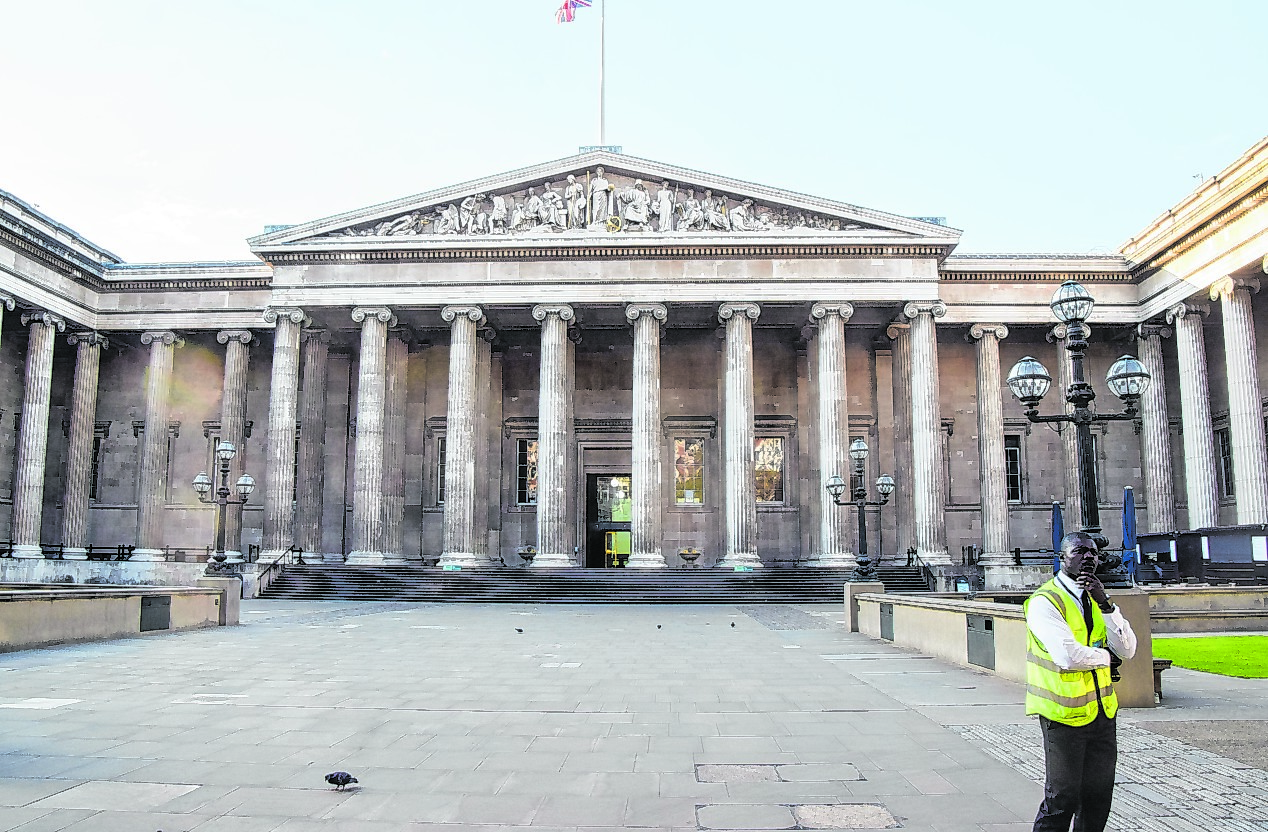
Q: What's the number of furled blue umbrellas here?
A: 2